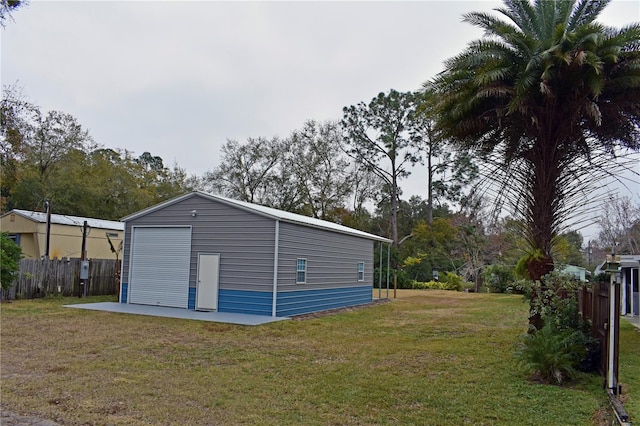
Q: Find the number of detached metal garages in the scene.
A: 1